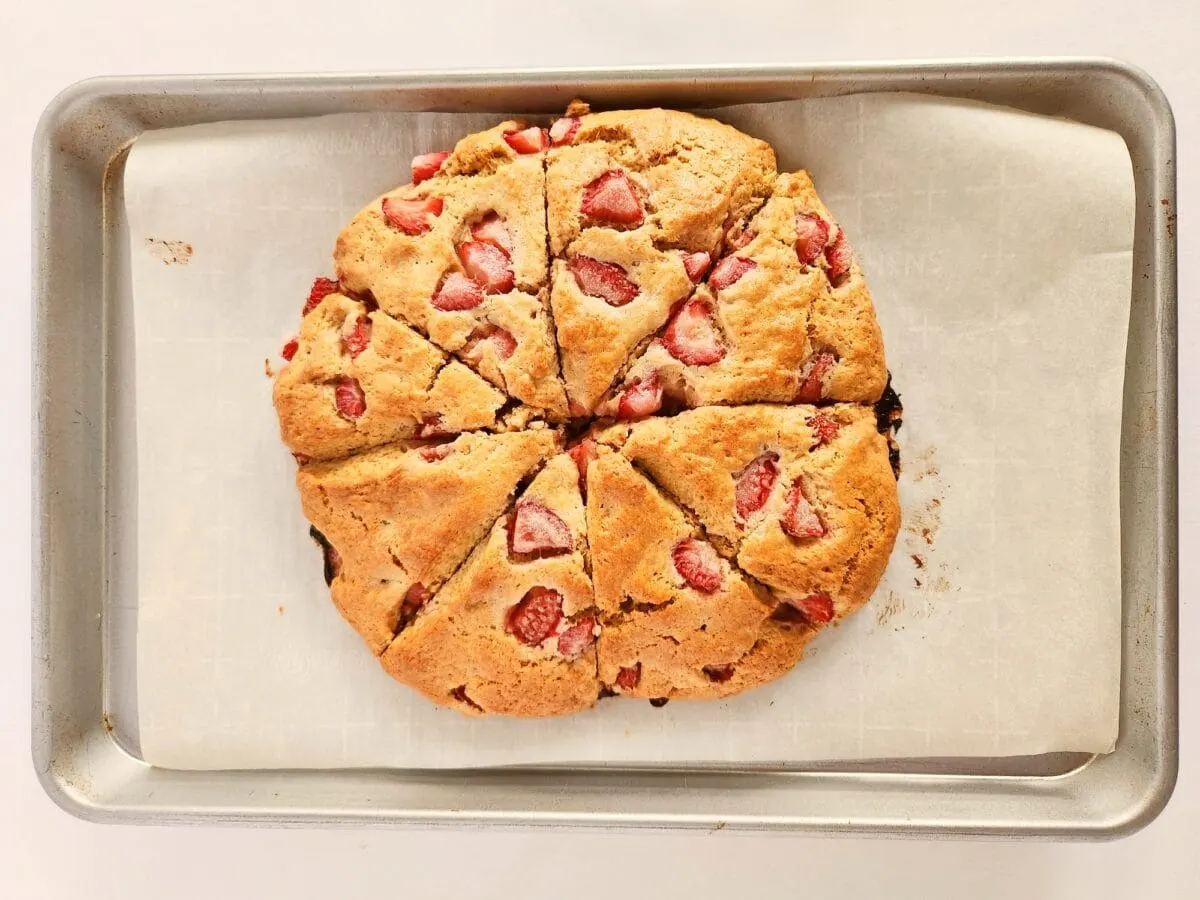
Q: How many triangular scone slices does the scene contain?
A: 8